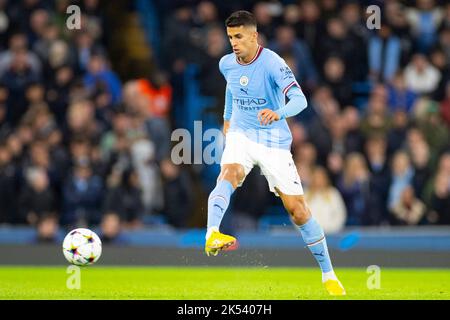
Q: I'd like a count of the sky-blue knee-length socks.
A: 2